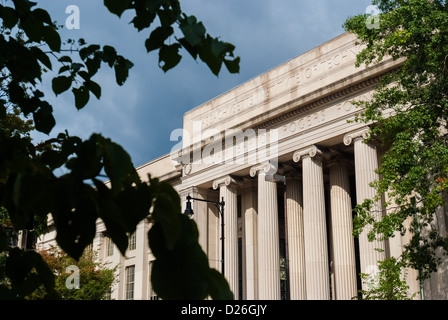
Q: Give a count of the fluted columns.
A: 6